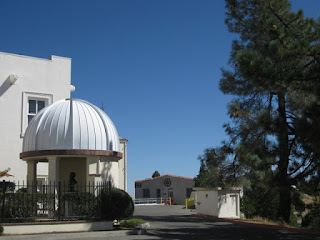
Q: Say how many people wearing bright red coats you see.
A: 0